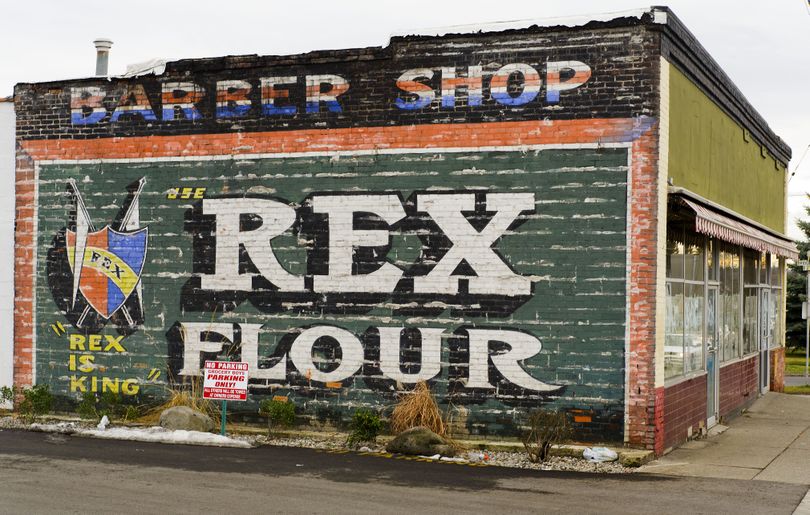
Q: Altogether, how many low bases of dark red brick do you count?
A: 2